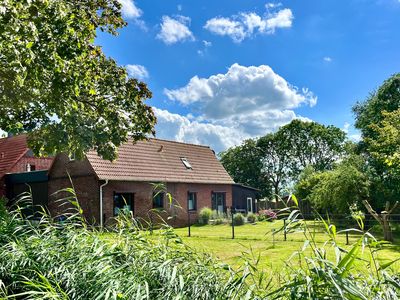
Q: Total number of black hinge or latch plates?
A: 0